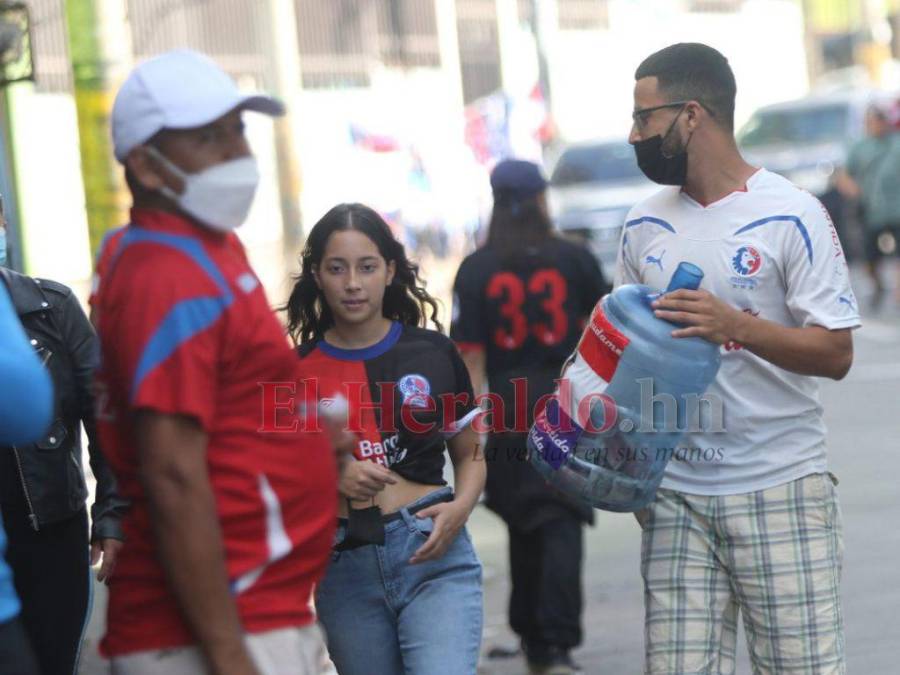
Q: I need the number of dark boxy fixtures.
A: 1